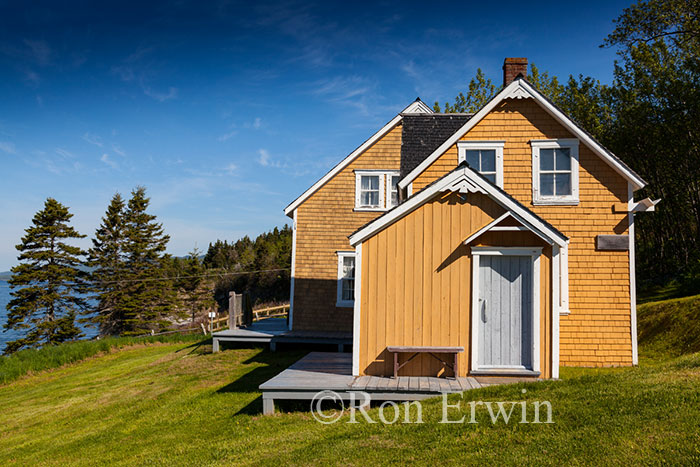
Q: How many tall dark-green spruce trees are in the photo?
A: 3